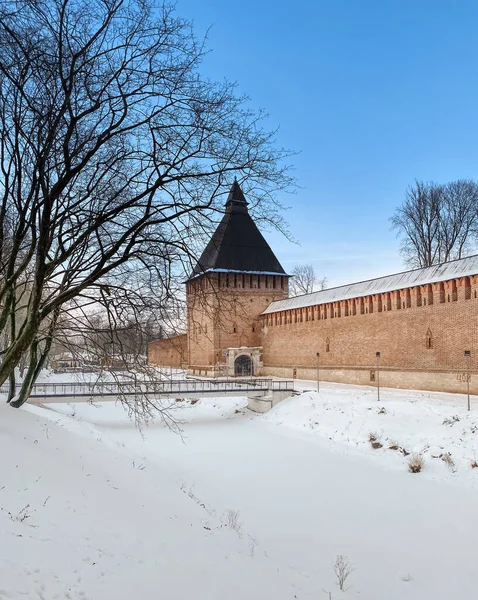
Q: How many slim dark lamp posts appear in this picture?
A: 3